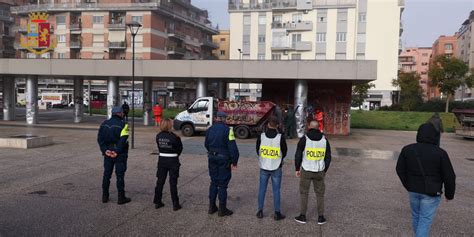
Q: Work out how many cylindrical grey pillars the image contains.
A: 8